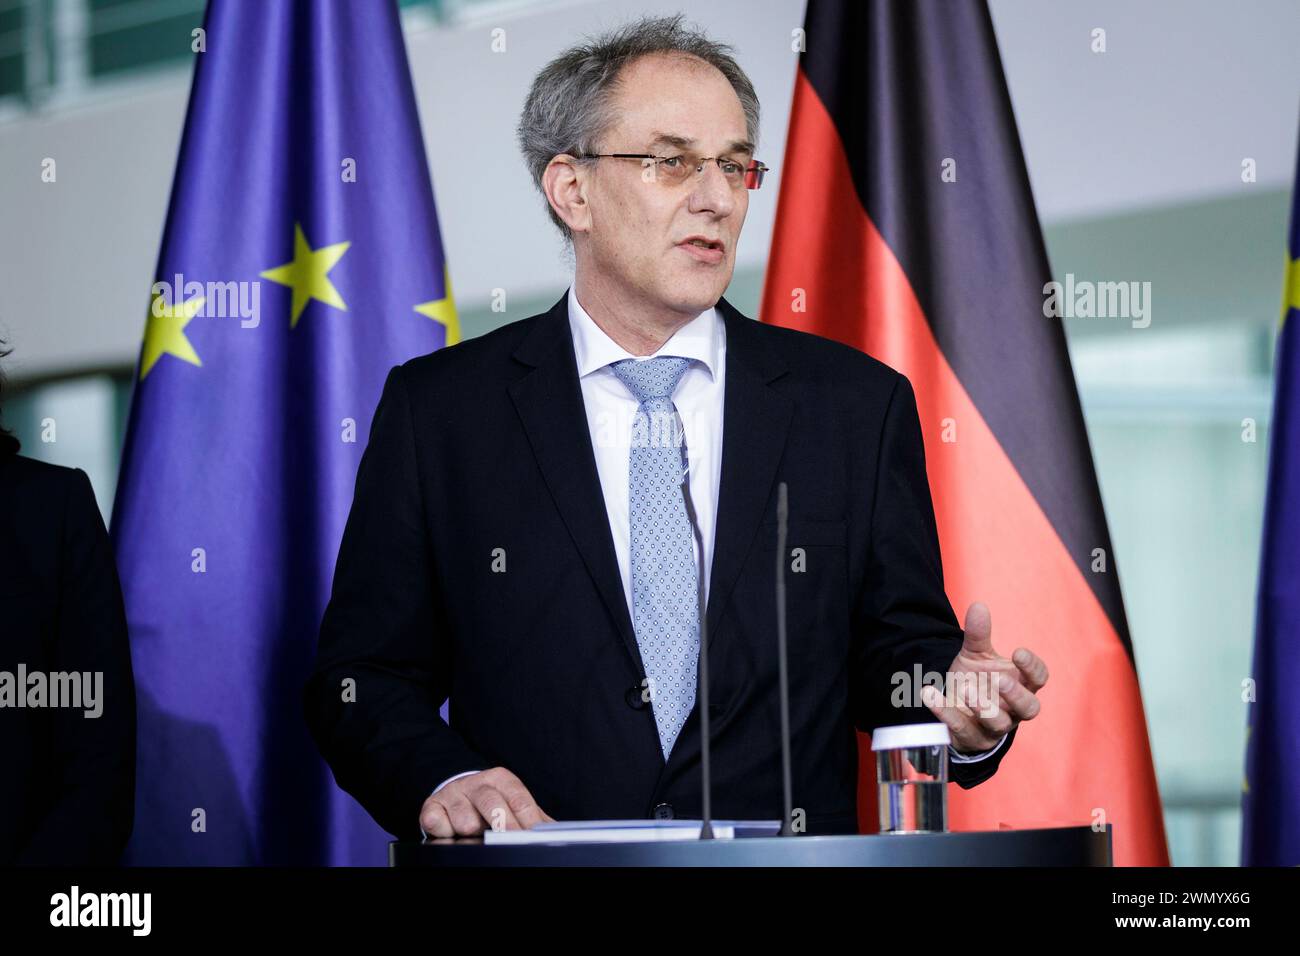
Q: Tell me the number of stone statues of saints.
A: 0